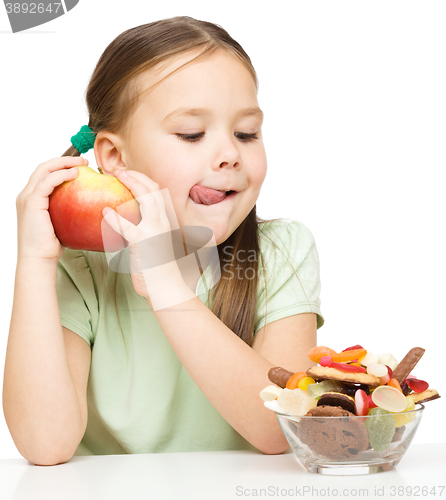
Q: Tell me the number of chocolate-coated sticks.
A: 2